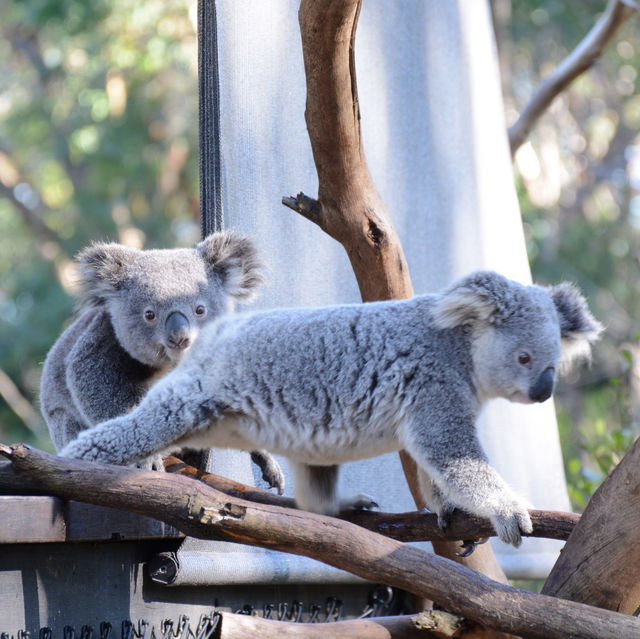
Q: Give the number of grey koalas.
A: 2